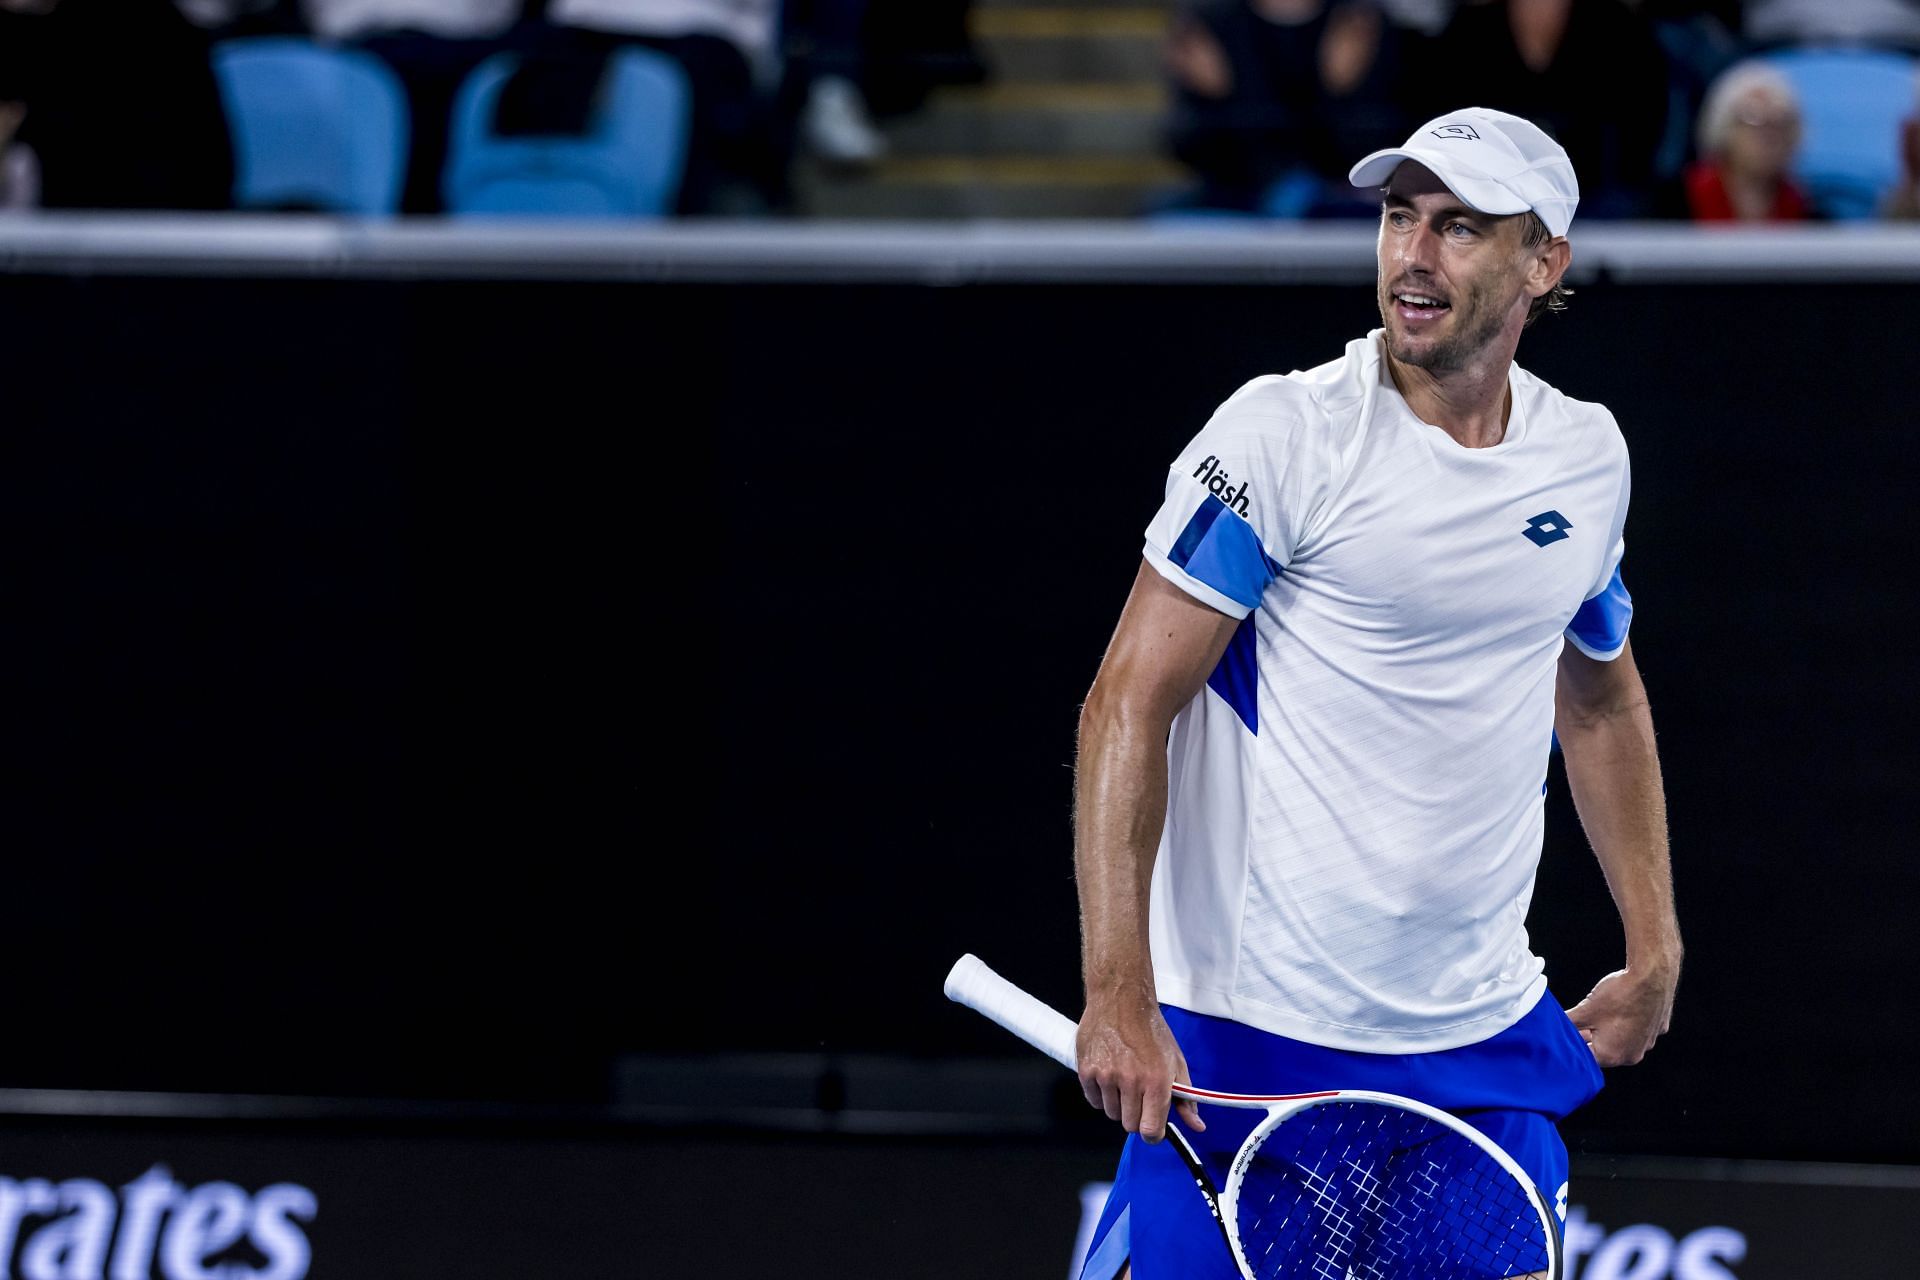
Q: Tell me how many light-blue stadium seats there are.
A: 3